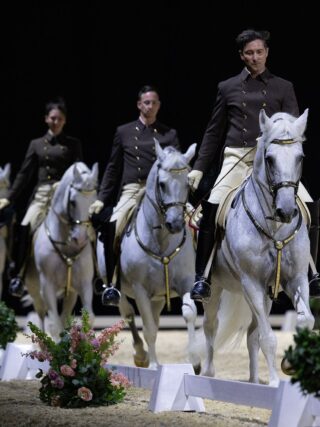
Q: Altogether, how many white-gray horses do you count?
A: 4